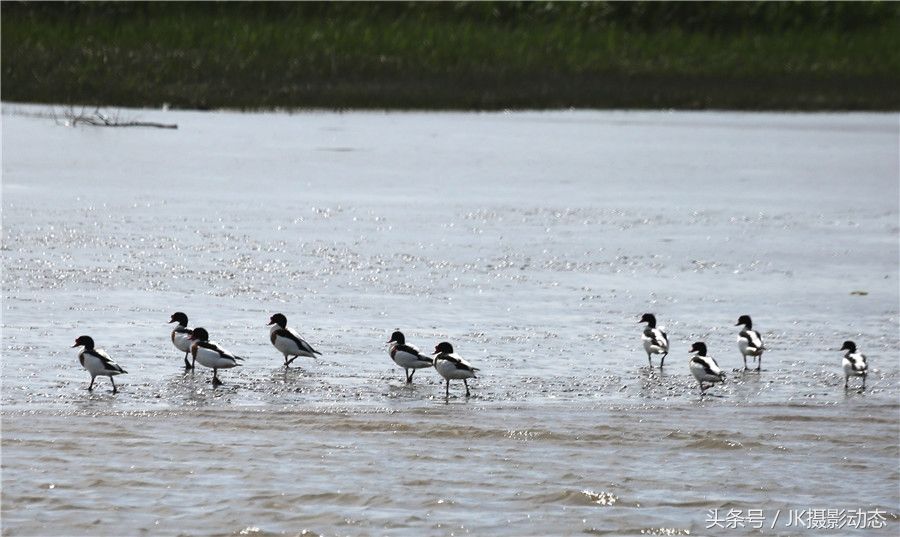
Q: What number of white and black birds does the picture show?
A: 10